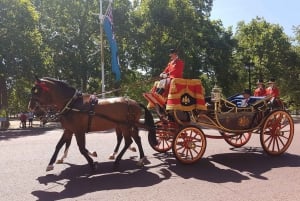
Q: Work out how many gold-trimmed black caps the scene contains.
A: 3